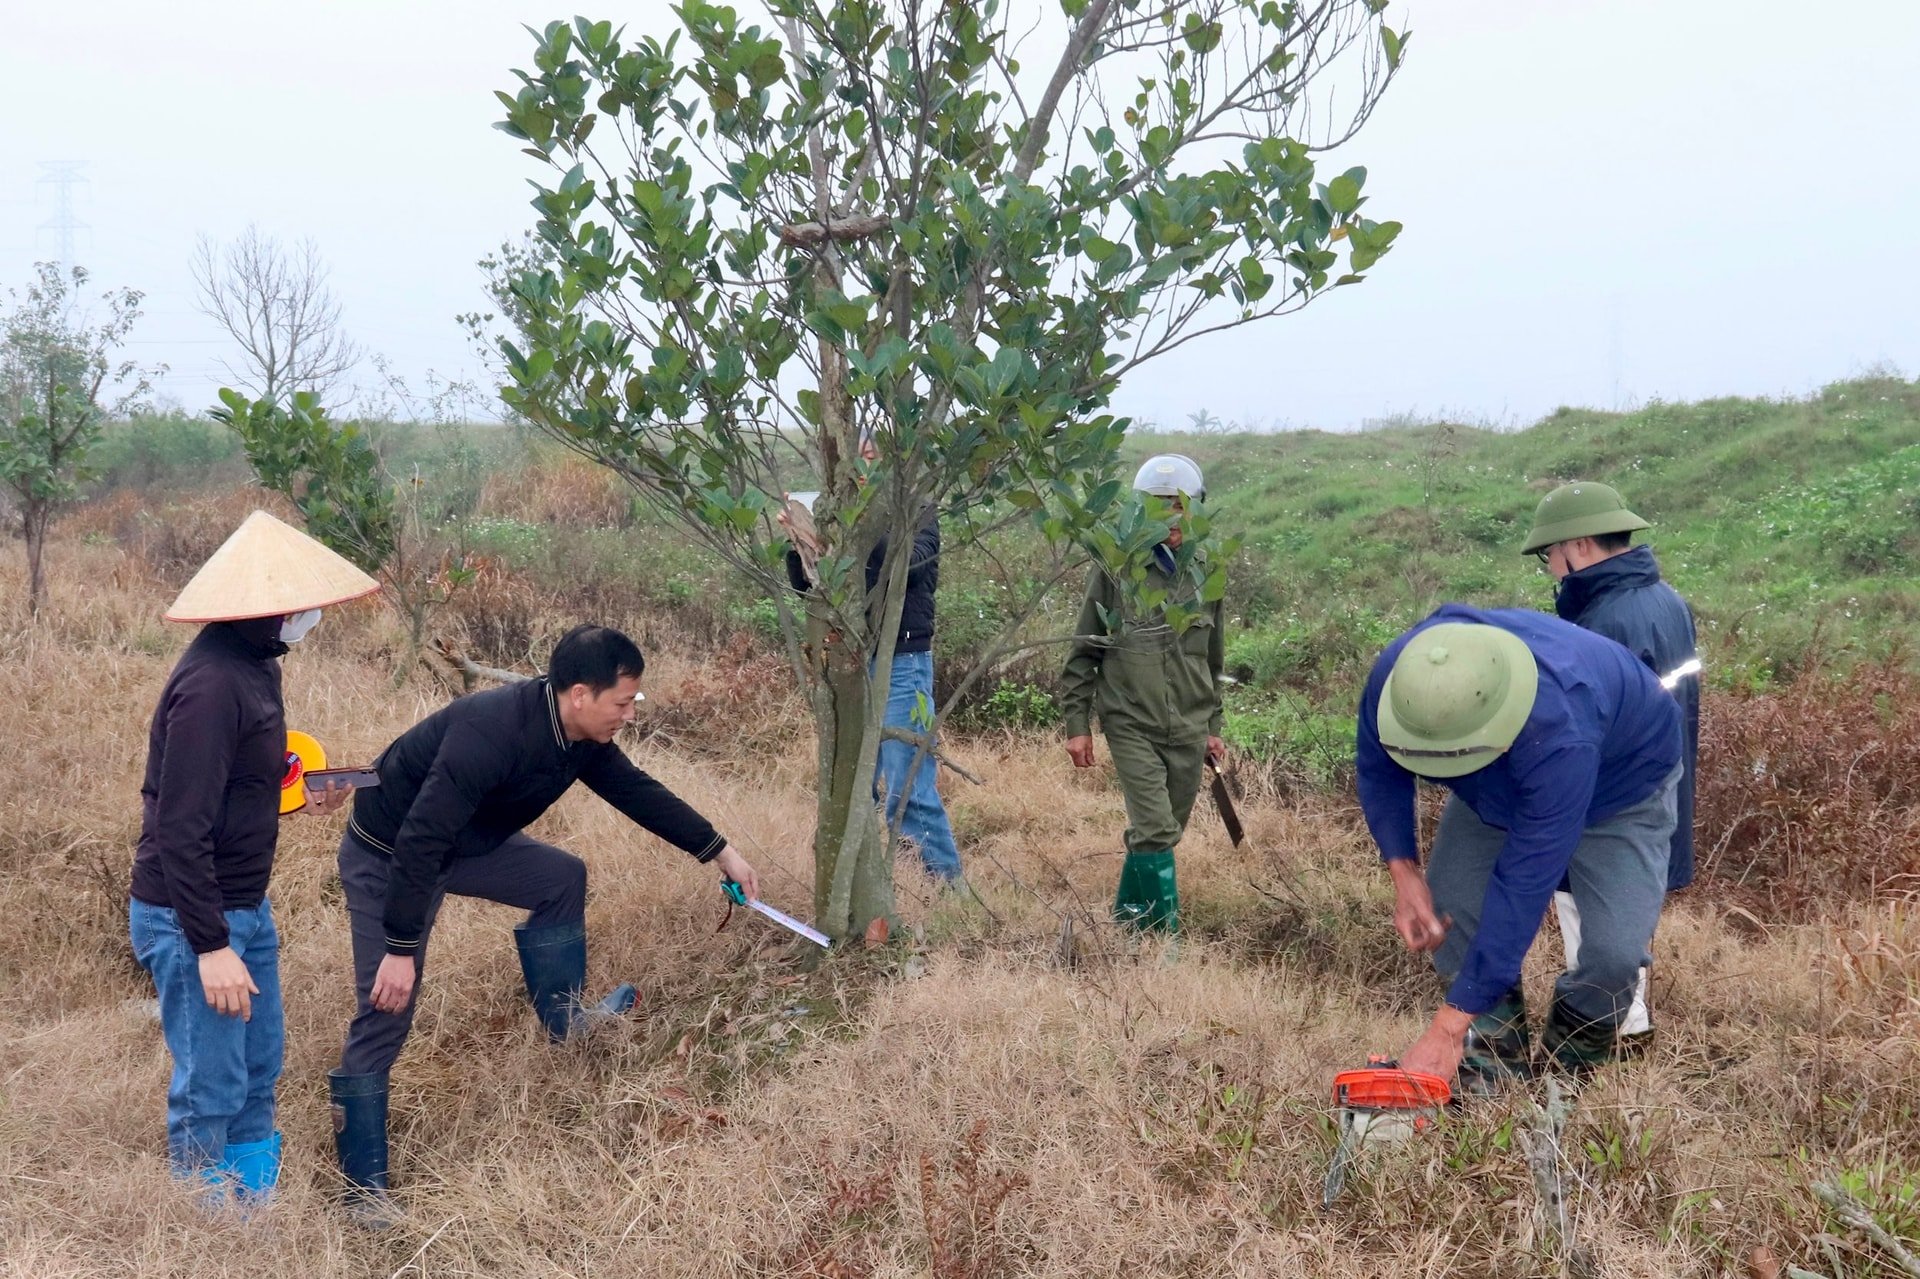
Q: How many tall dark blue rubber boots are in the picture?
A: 2